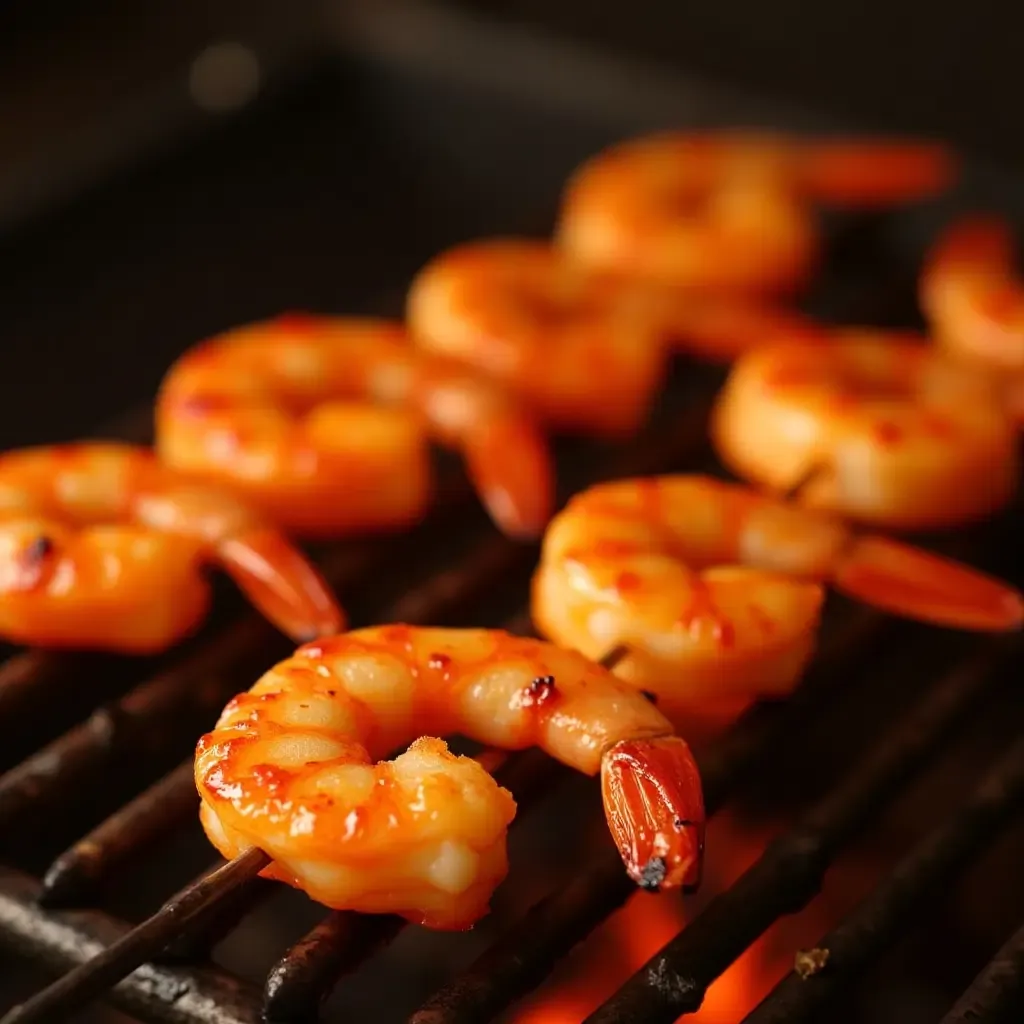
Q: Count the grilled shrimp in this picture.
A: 8